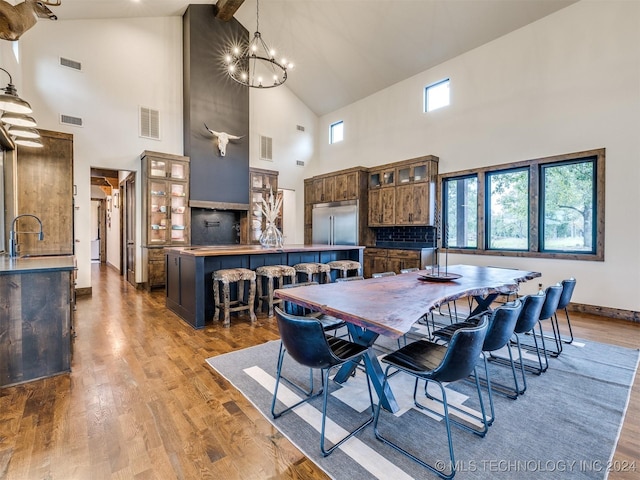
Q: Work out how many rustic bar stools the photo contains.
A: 4